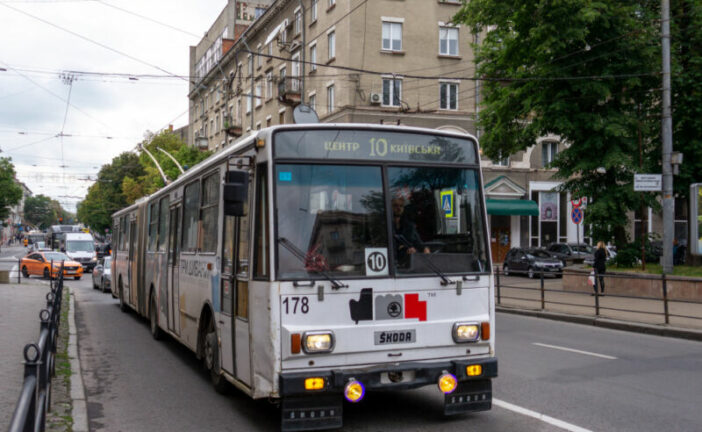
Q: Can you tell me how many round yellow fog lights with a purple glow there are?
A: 2